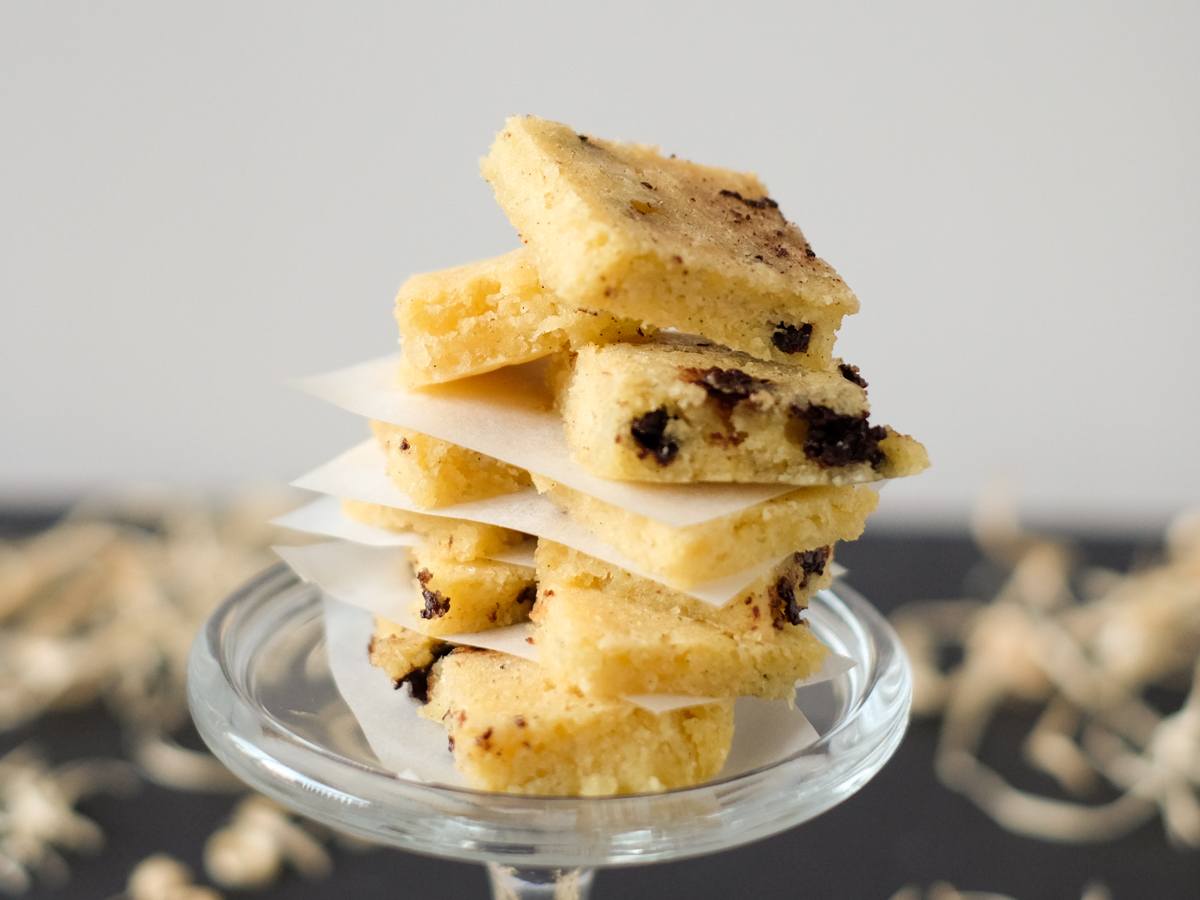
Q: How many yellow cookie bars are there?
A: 11